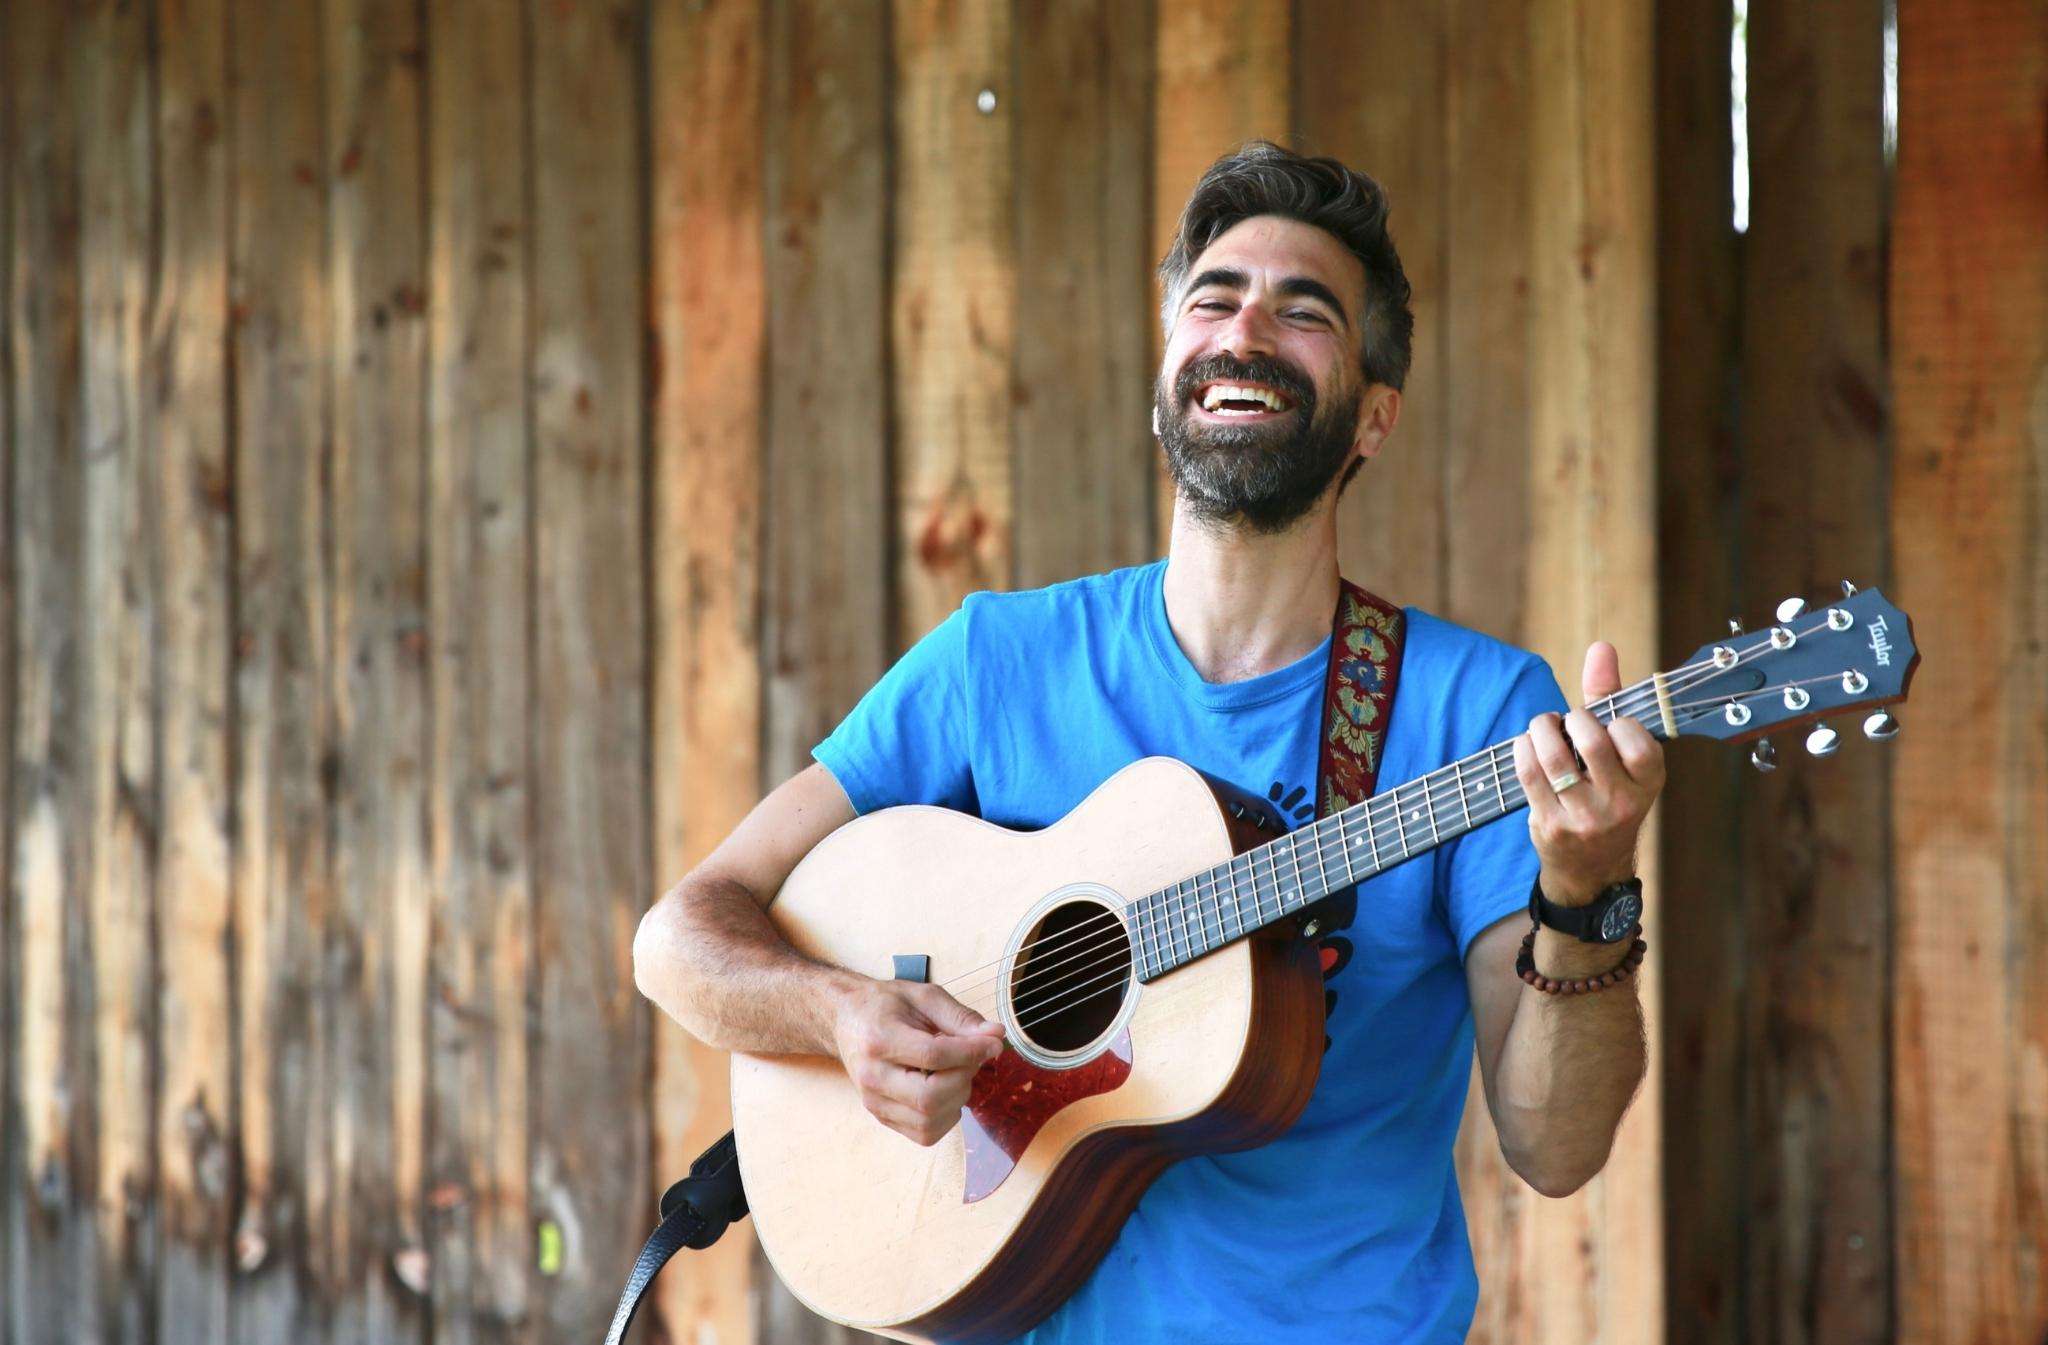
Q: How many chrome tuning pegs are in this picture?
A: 6